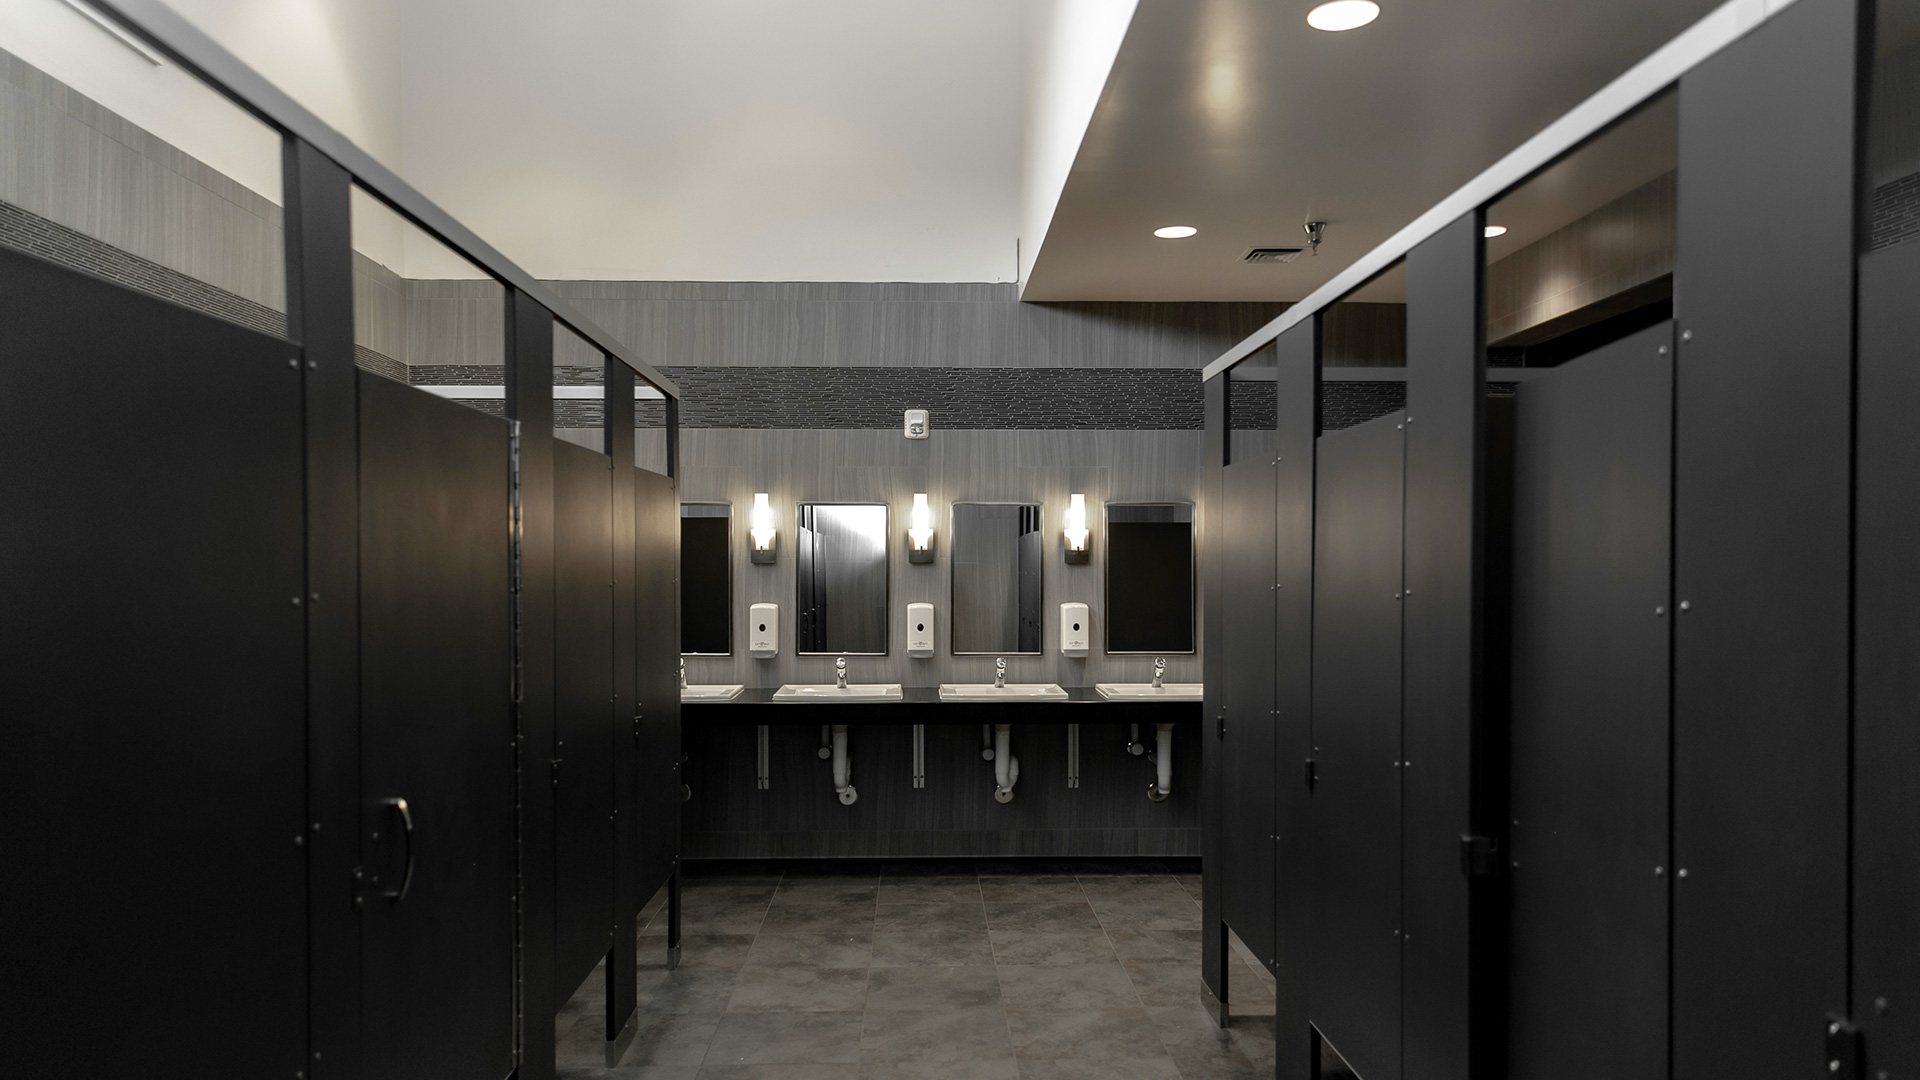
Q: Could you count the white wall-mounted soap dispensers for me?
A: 3